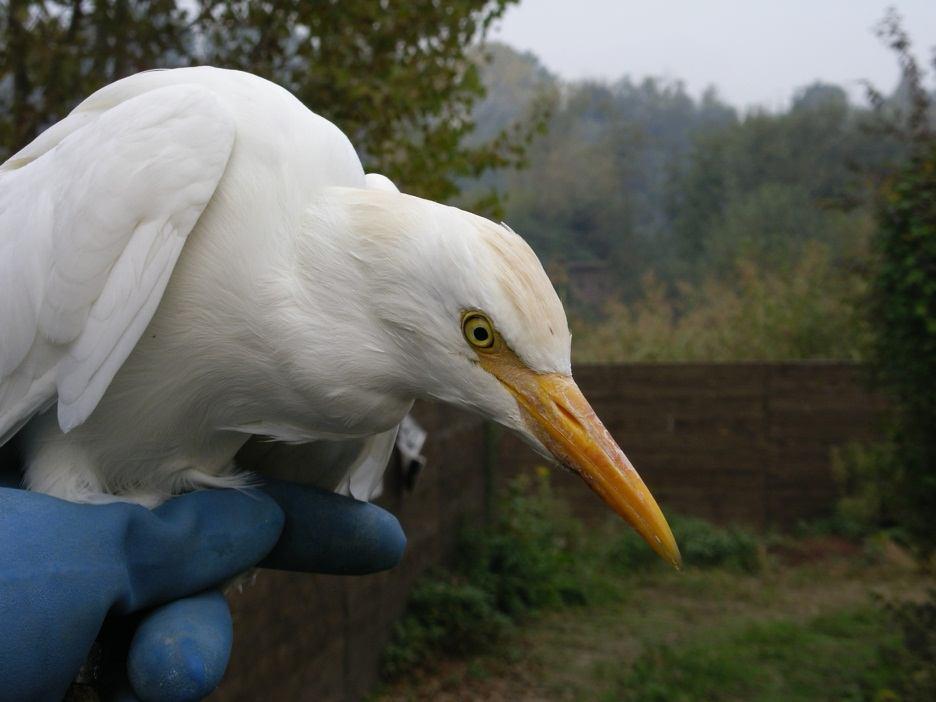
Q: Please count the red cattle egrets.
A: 0